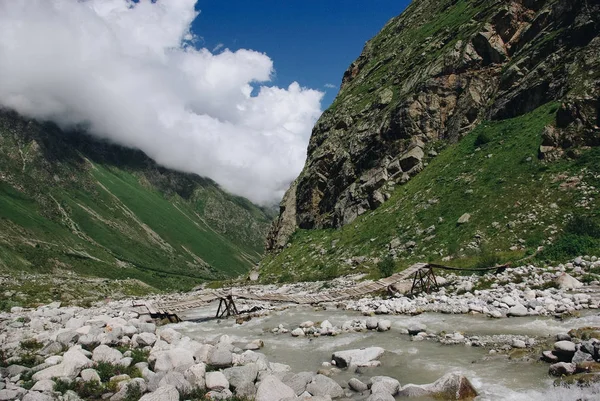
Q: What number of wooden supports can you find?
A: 2